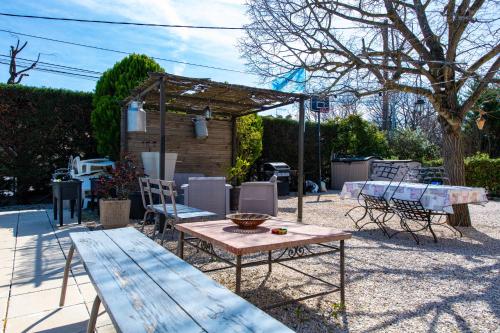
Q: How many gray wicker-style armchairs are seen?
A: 2